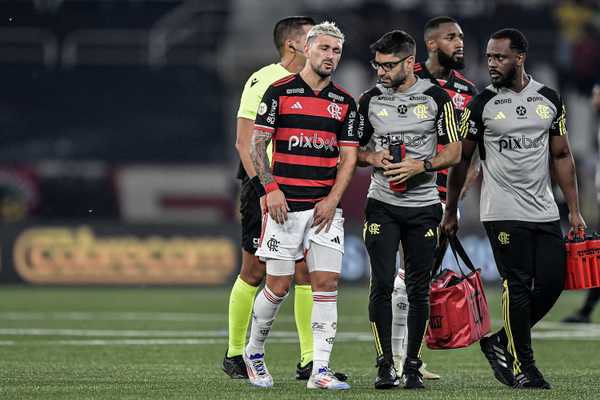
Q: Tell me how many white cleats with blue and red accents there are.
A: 2